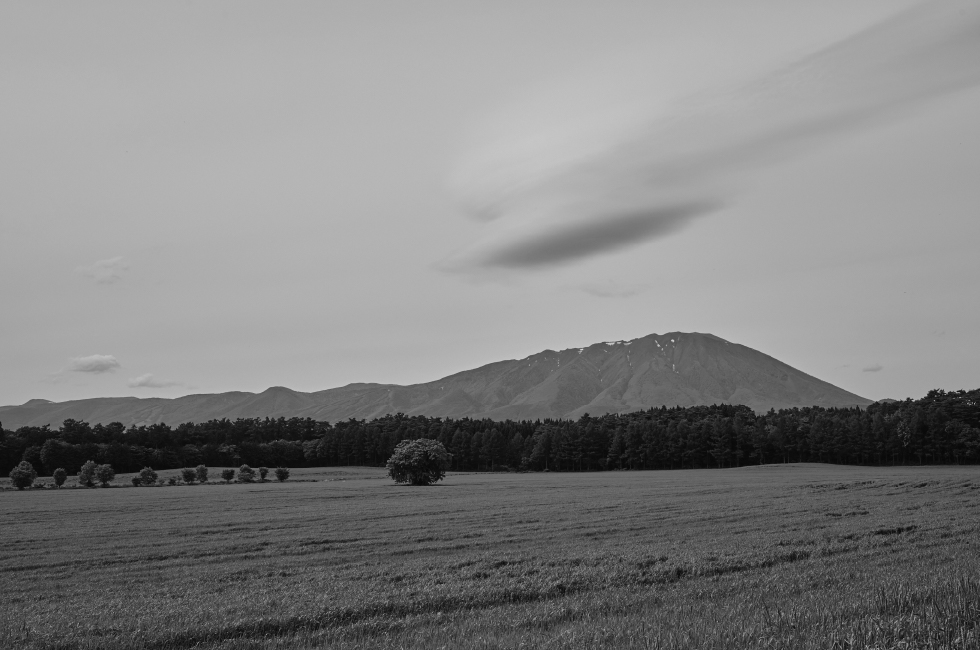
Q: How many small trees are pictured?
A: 11